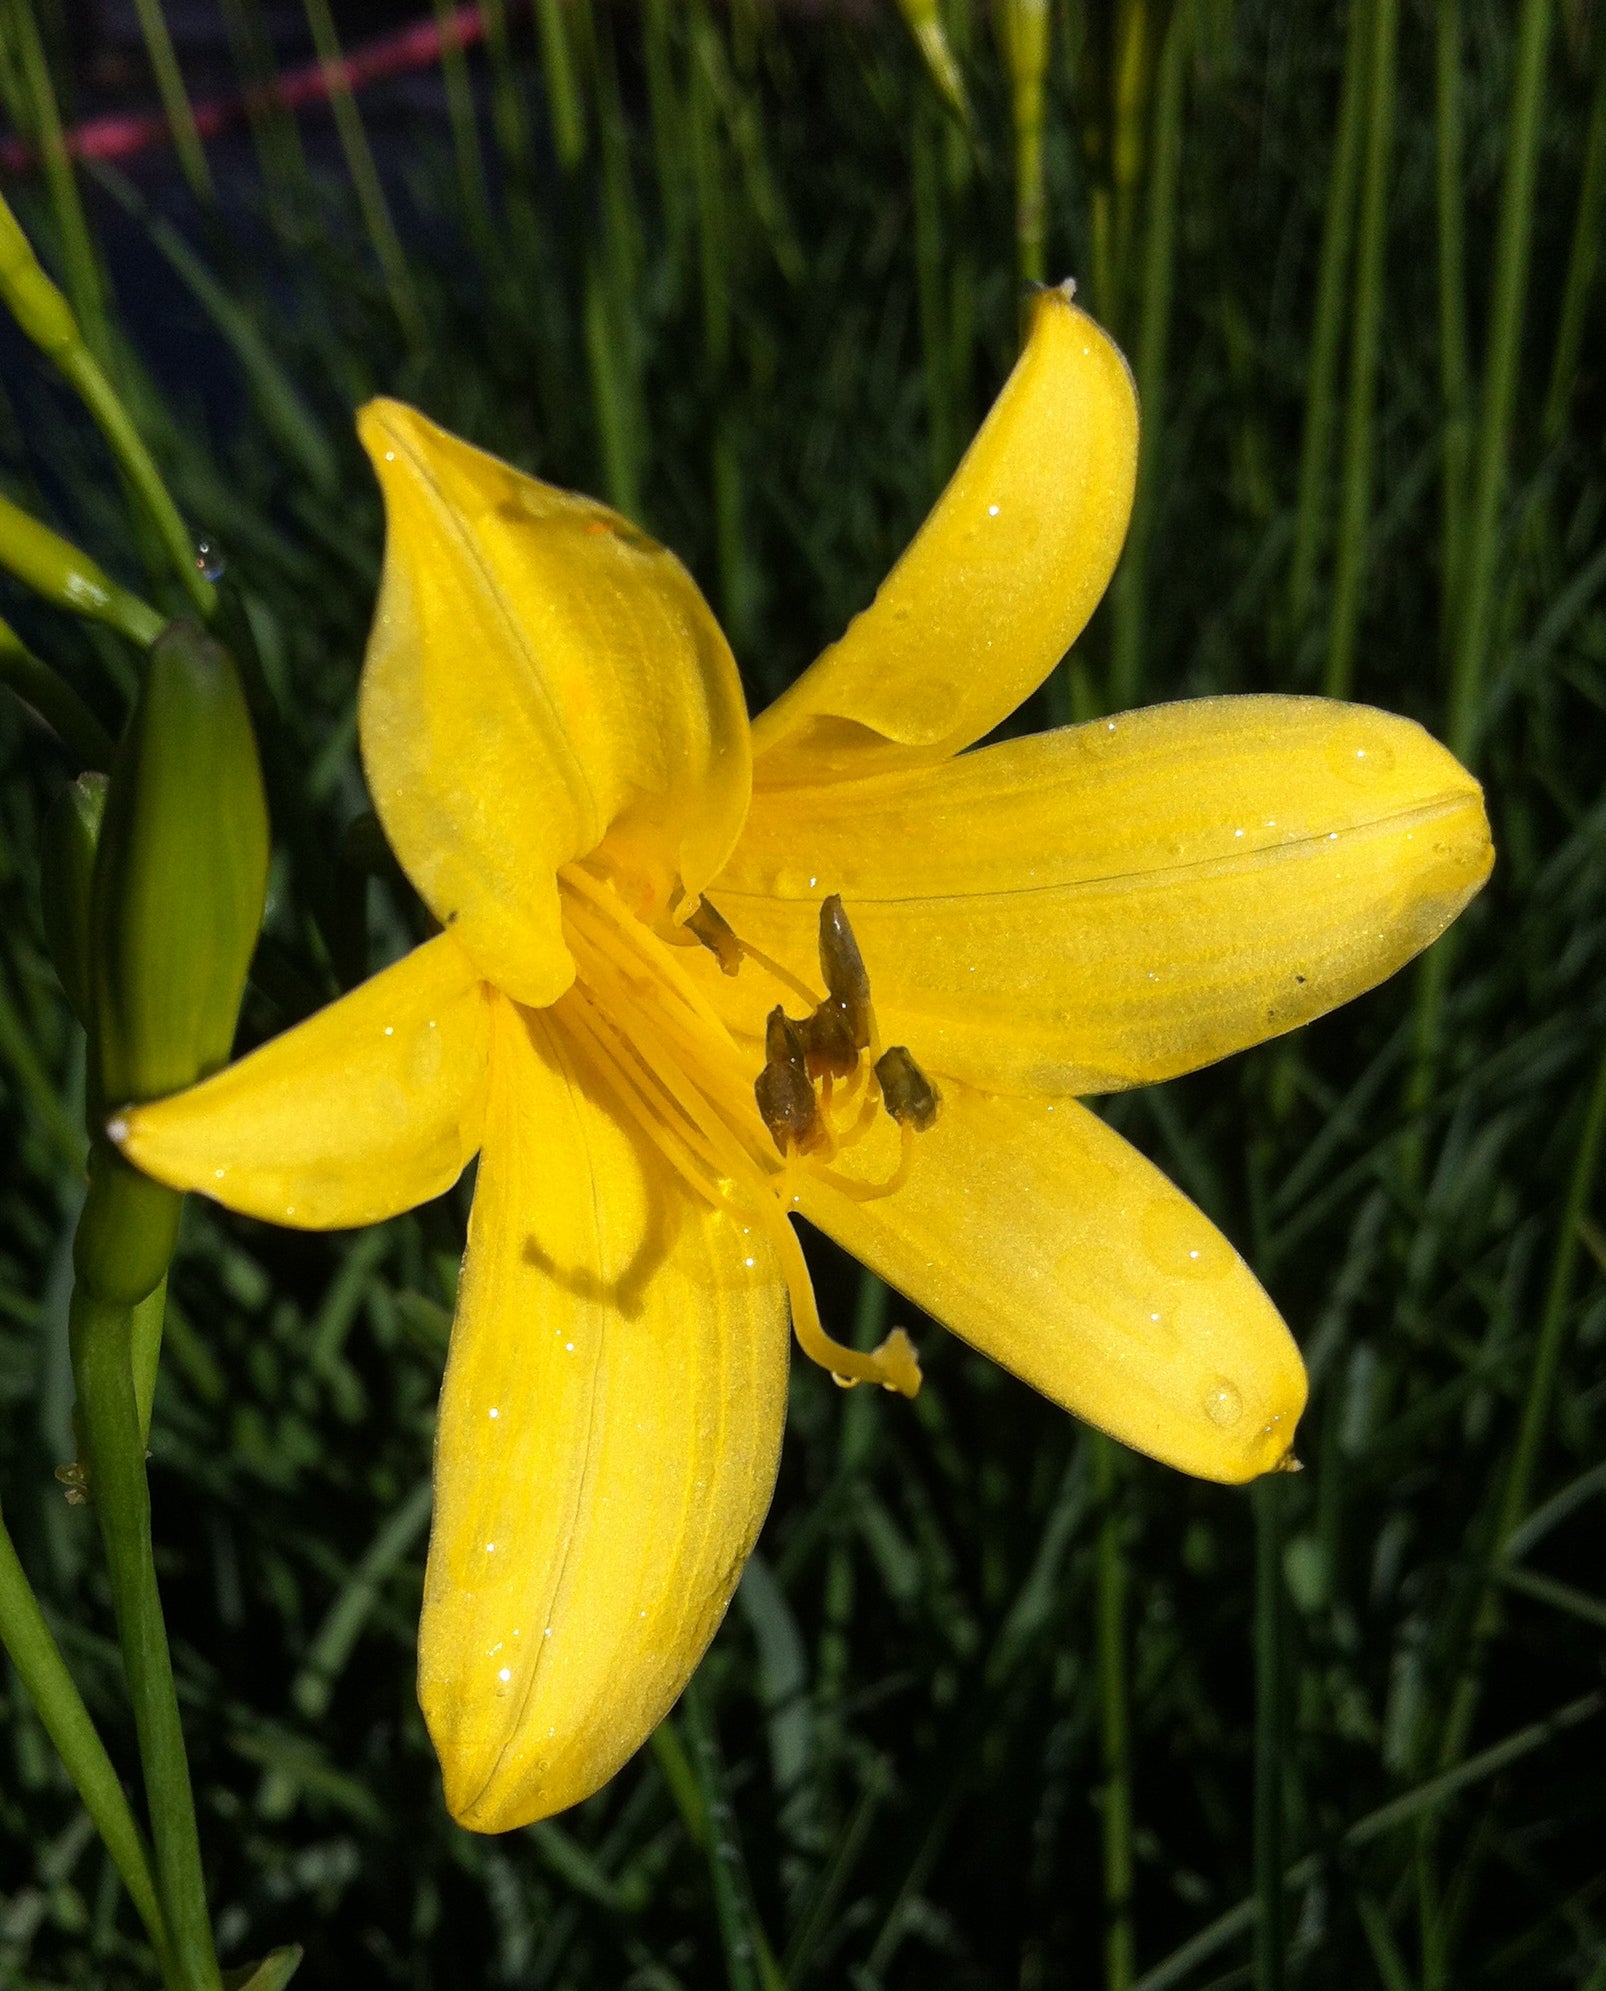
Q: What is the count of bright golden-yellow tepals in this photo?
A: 6